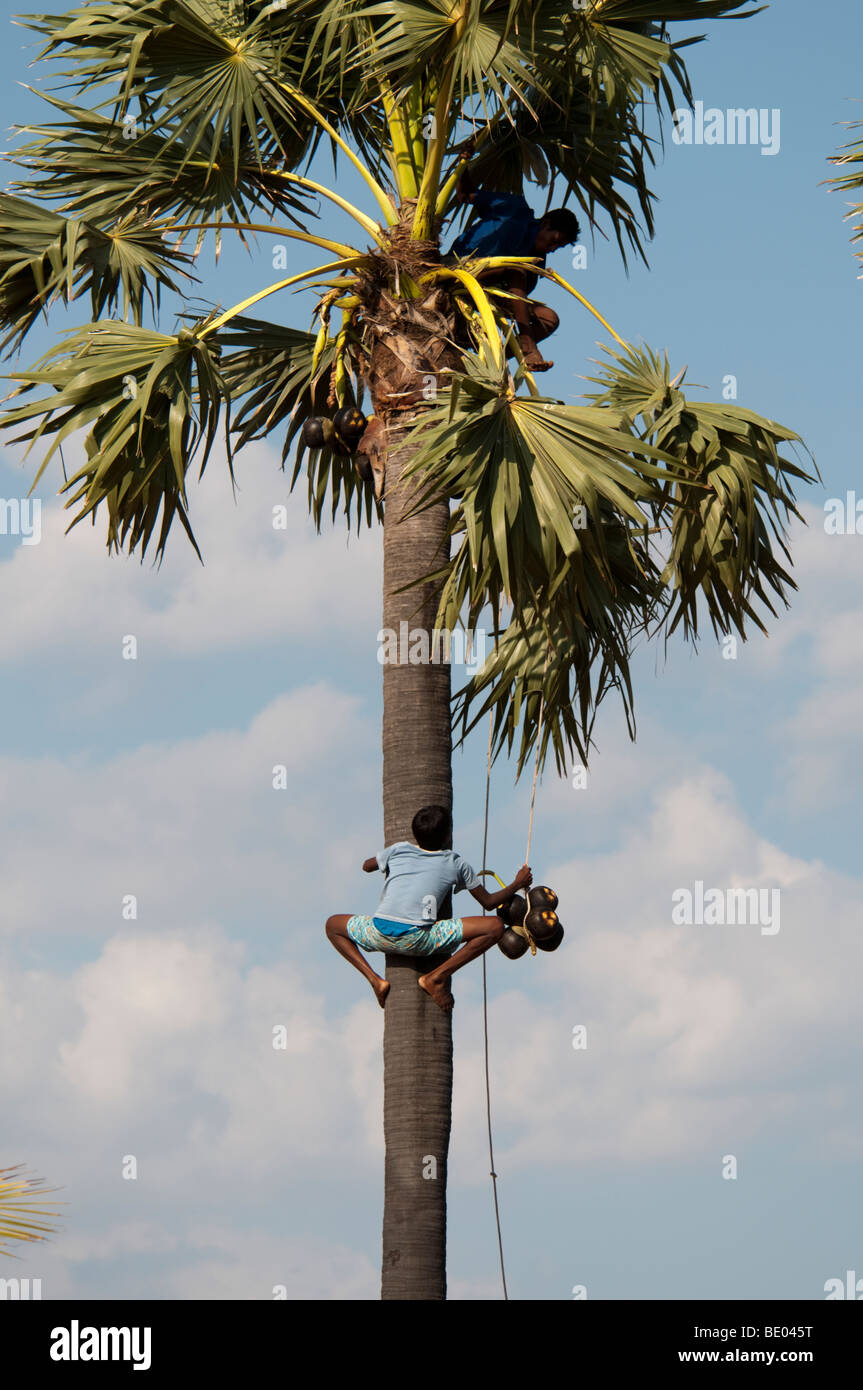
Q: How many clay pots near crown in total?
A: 0